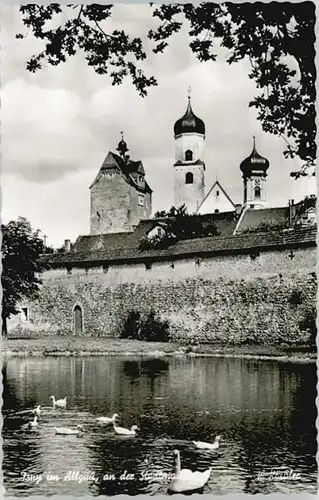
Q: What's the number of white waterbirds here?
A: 8